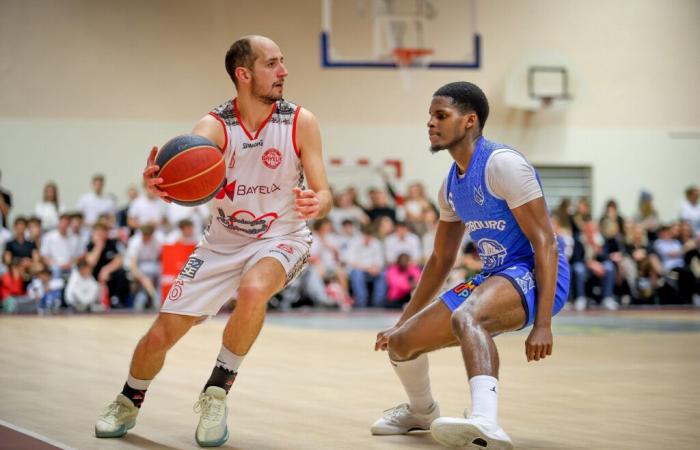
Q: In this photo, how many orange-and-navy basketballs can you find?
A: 1